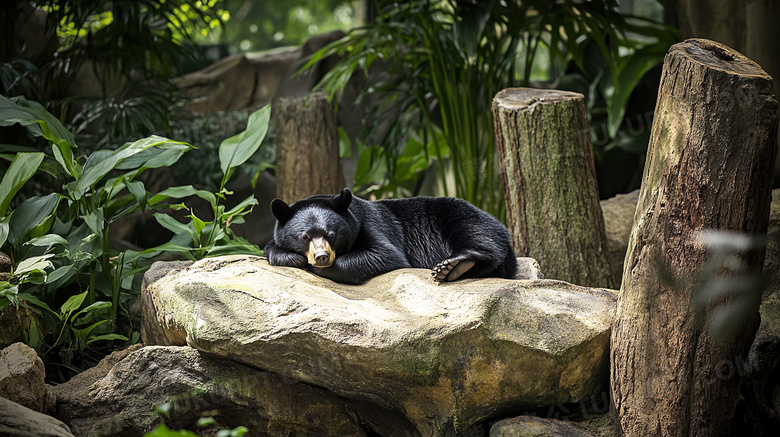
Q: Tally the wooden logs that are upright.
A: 3